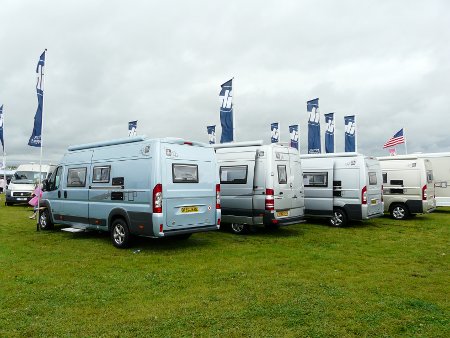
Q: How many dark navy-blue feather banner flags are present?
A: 10